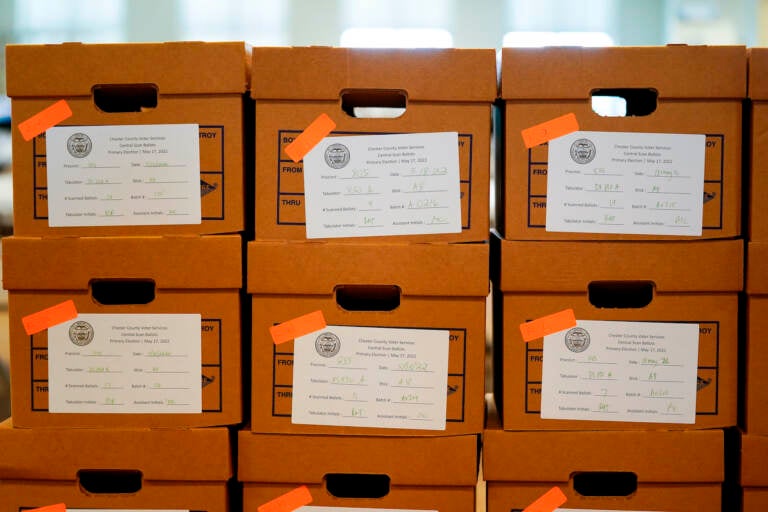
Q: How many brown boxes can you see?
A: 12